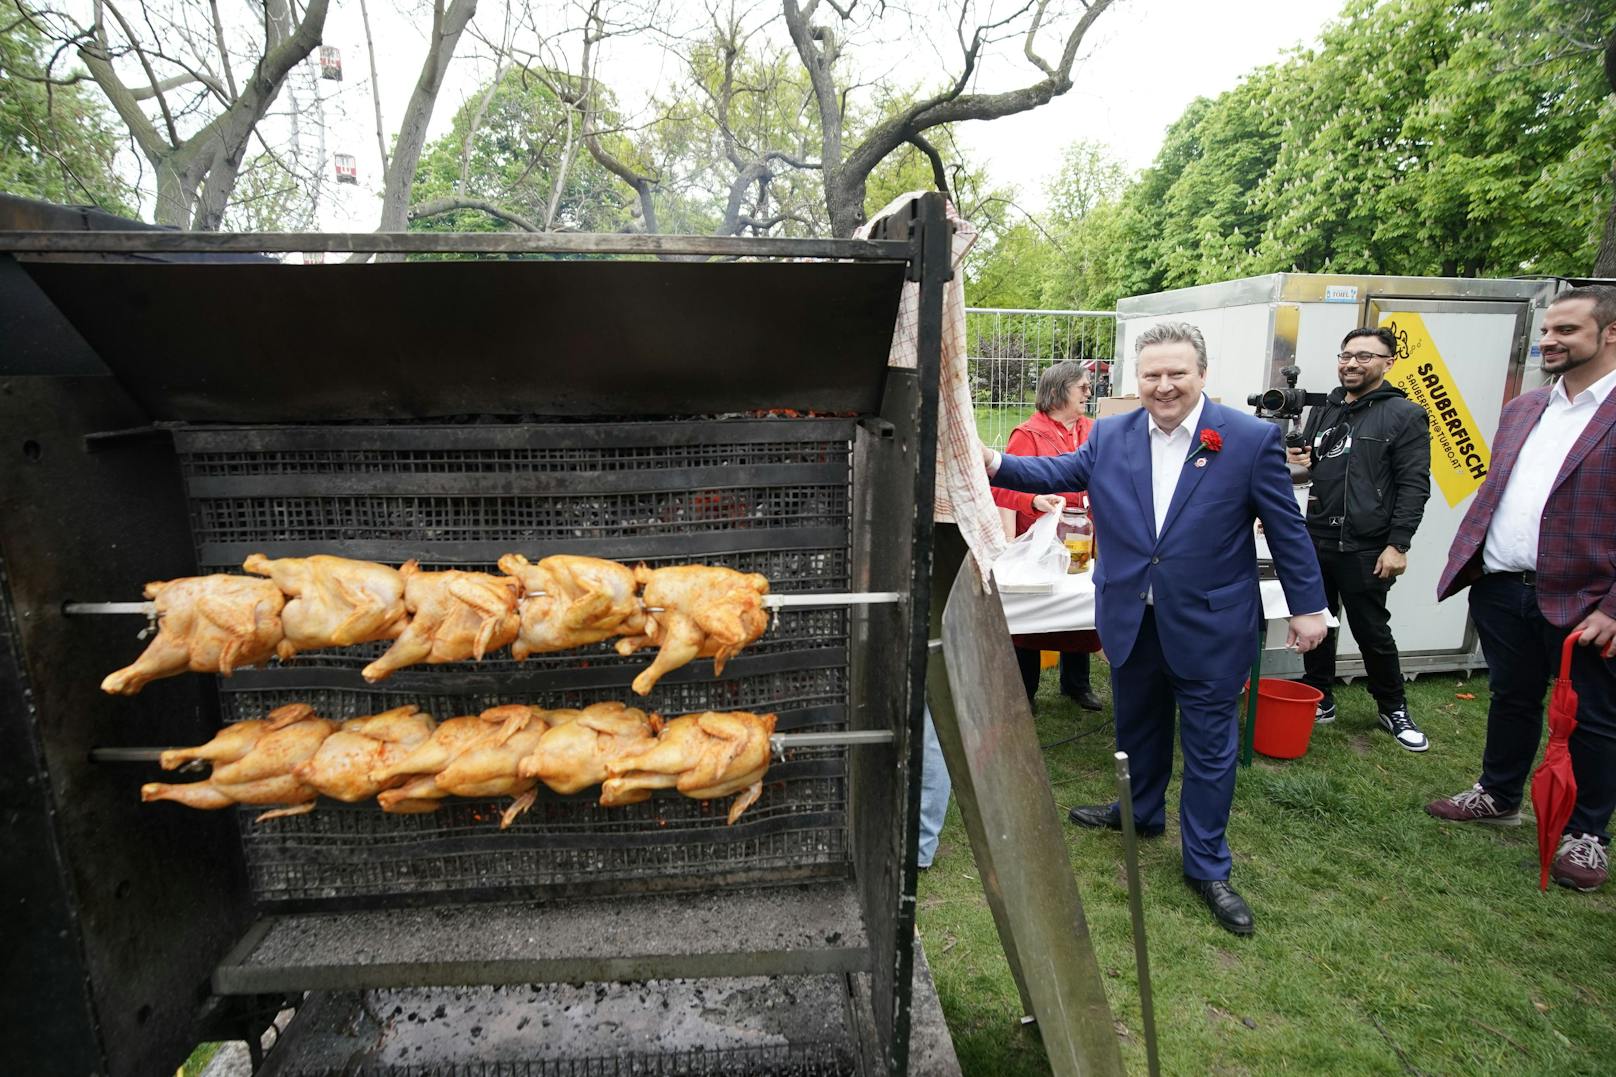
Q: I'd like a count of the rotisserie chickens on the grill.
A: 10